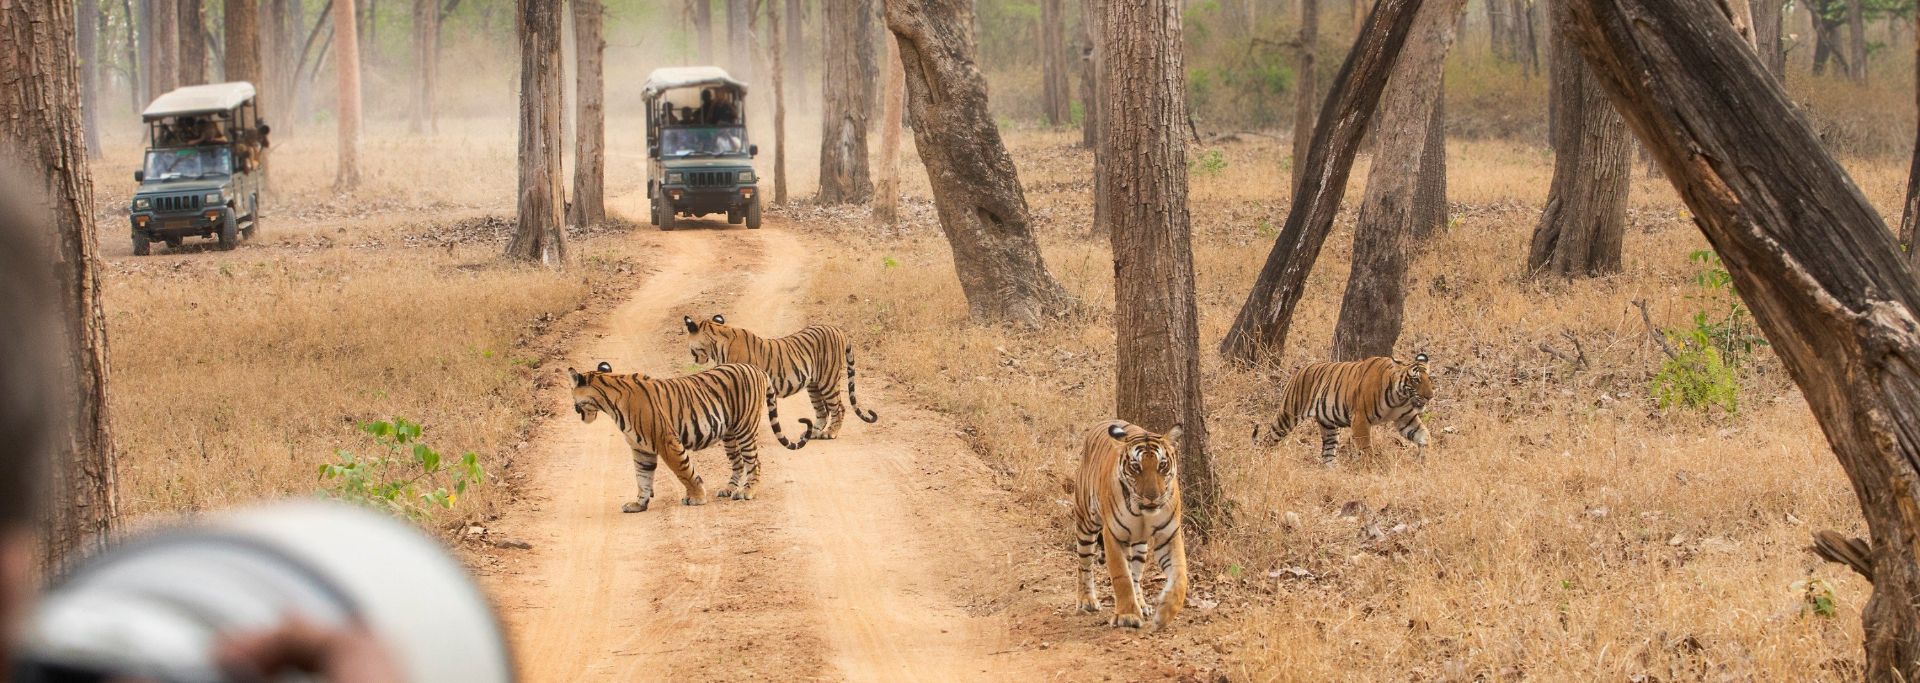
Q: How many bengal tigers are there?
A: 4